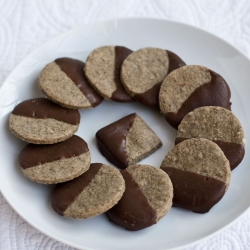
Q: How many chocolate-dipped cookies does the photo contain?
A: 11